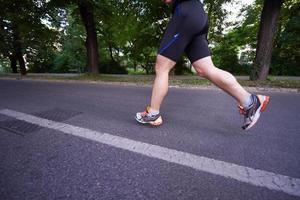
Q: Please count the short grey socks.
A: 2